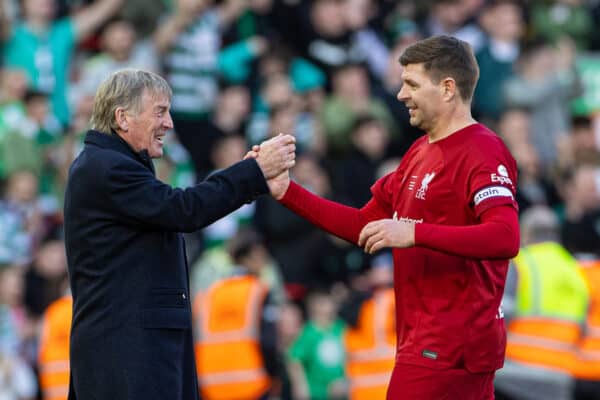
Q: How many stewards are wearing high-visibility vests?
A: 5